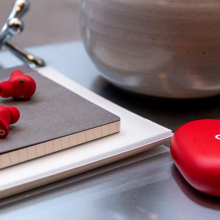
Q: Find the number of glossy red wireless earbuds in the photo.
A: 2